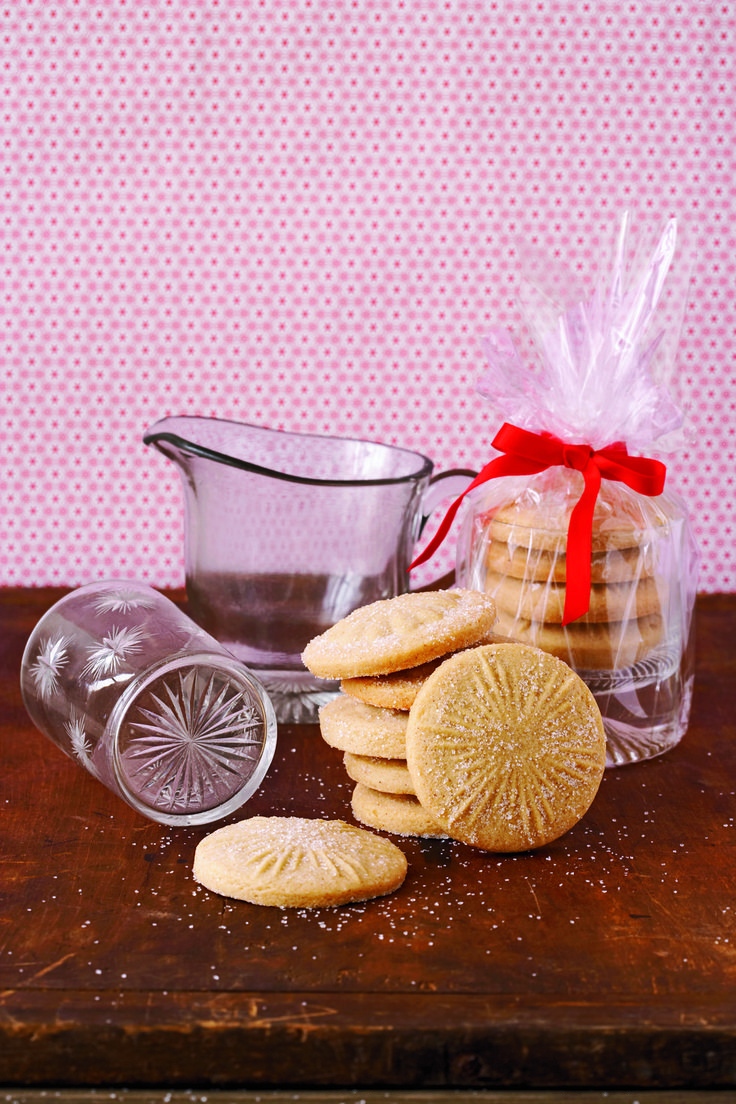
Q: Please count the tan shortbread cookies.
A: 11